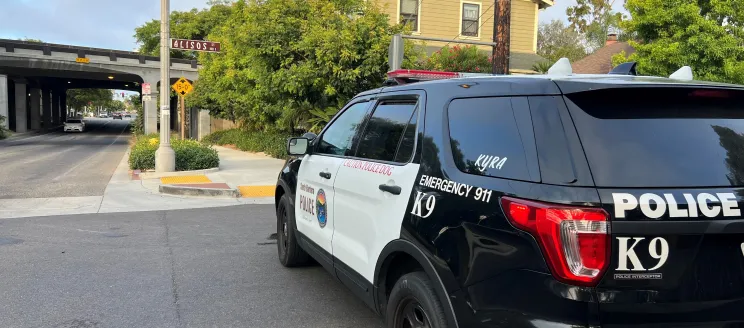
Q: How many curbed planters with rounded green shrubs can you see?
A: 1